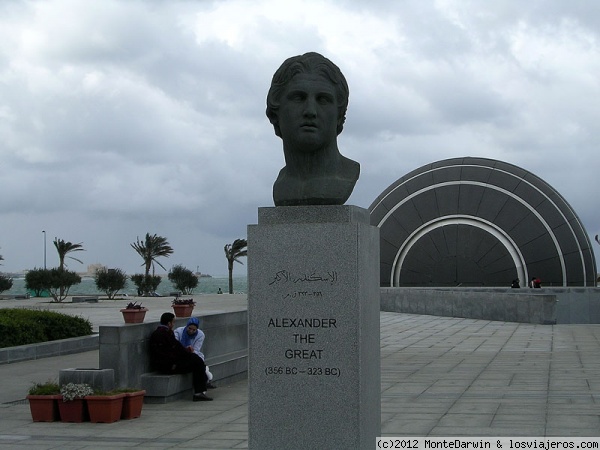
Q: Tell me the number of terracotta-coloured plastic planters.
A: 6